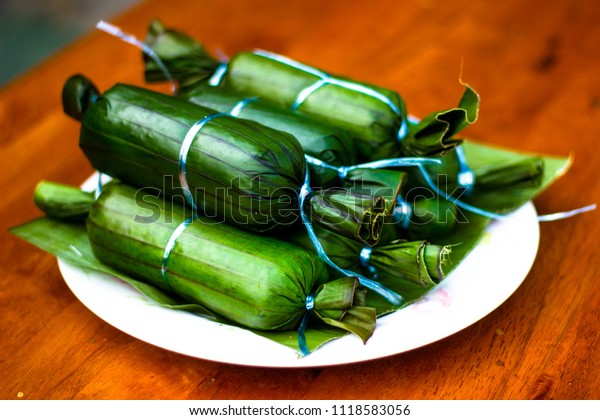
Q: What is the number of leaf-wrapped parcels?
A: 7